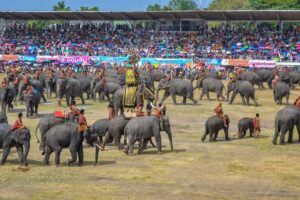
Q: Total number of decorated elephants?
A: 1